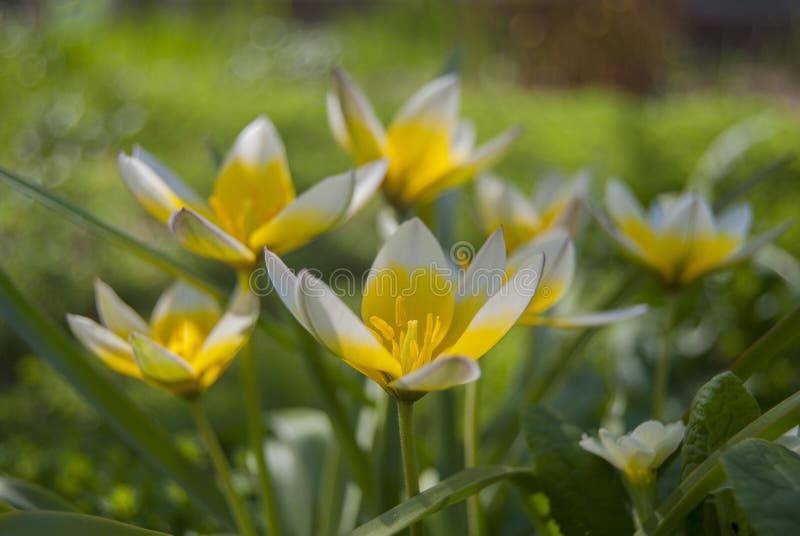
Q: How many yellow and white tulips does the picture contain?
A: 7